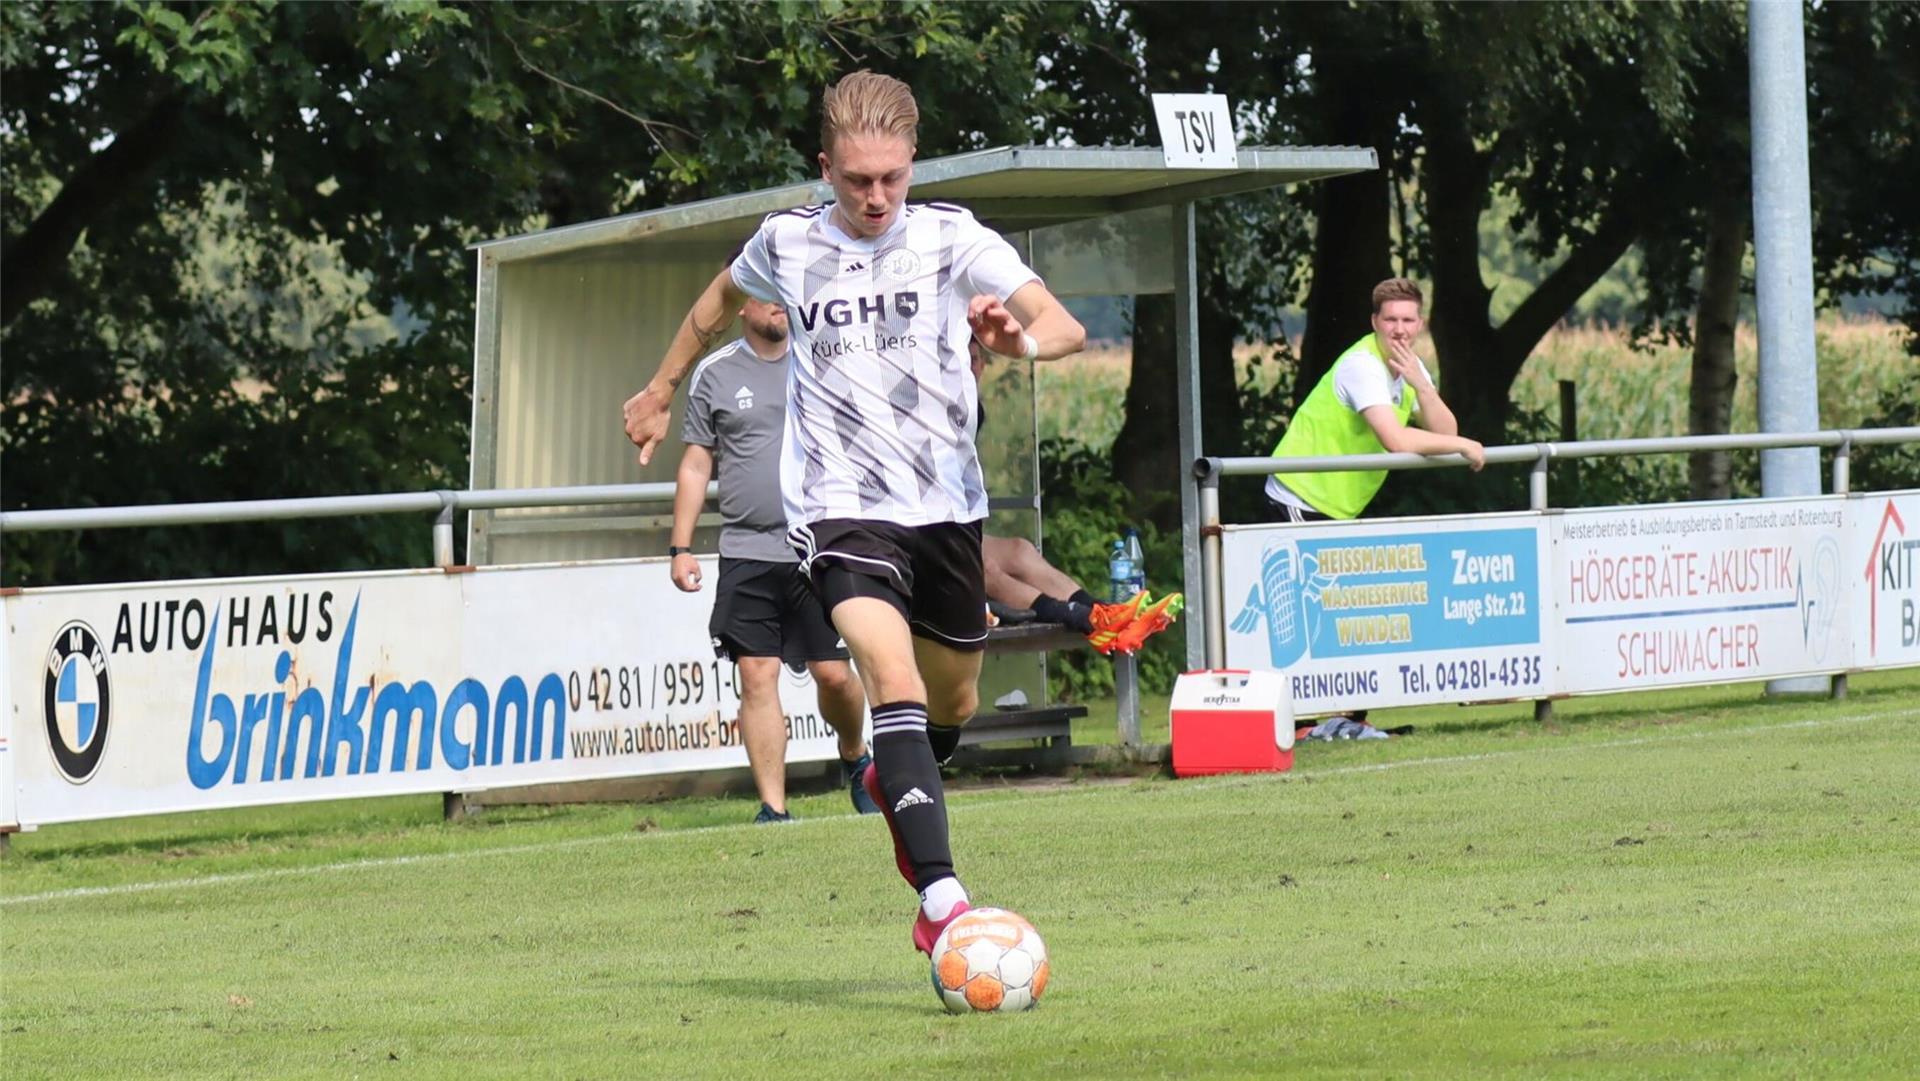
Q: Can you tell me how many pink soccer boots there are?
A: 2